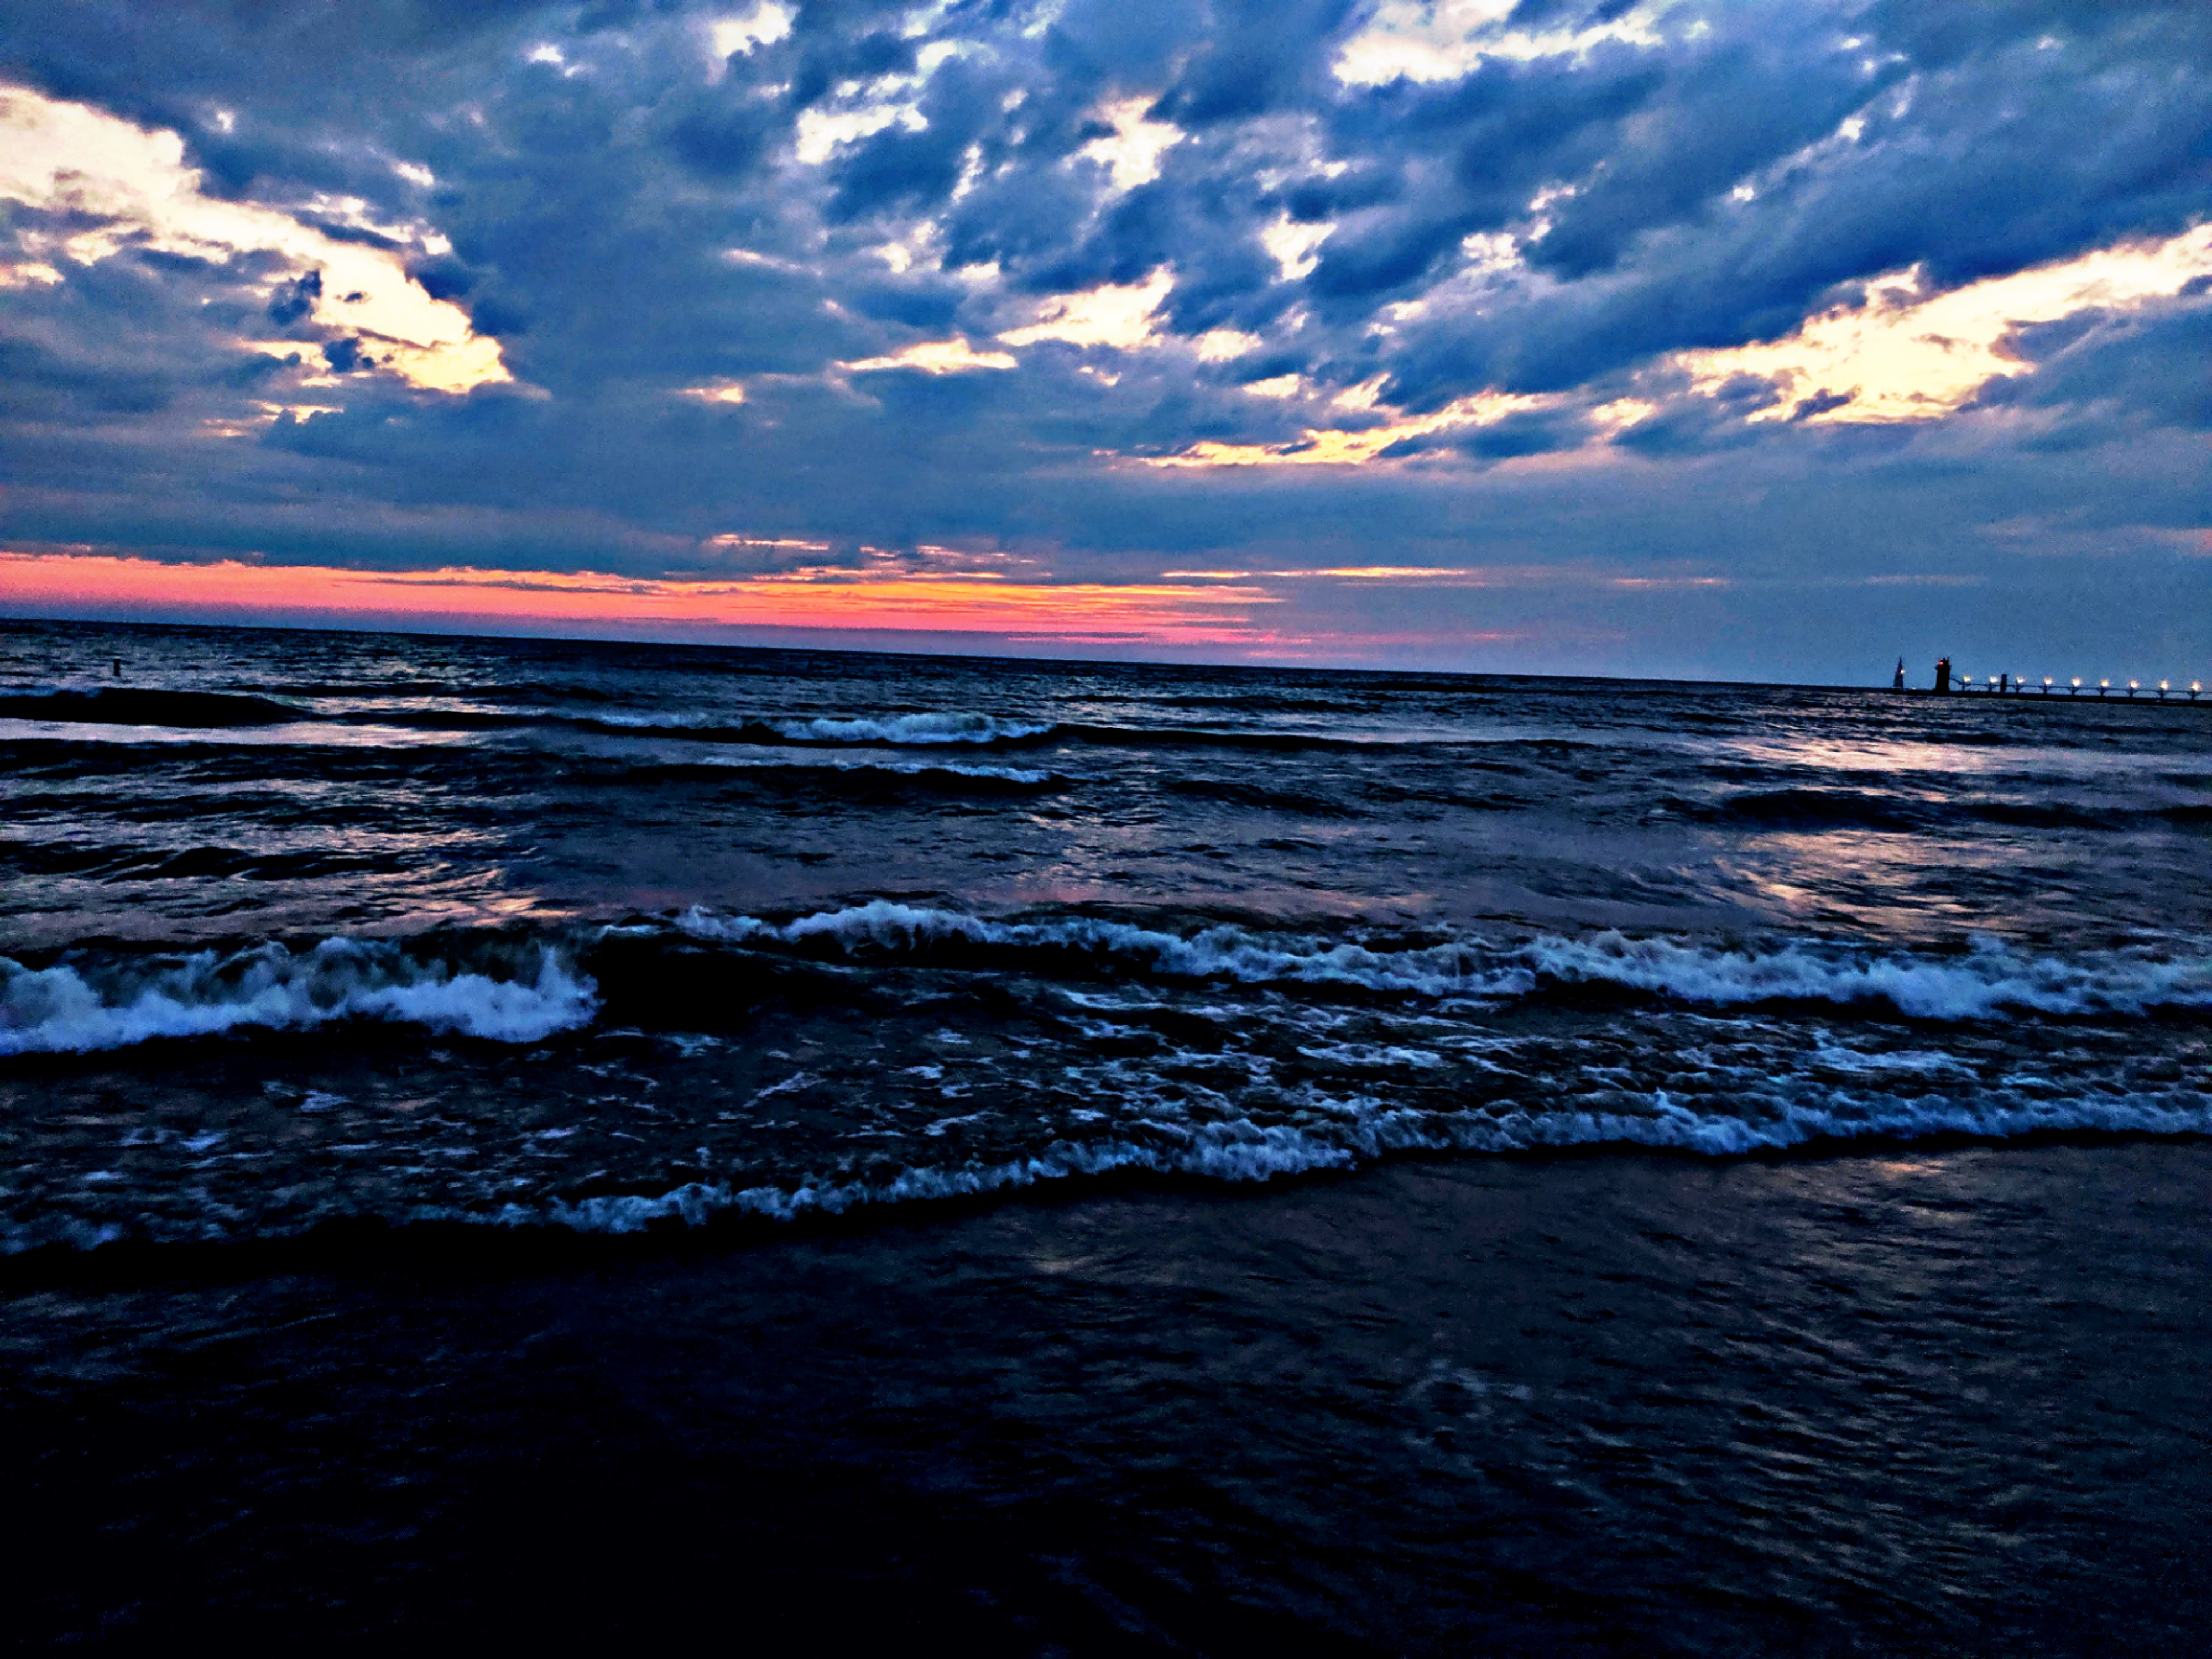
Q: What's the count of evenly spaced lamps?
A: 9